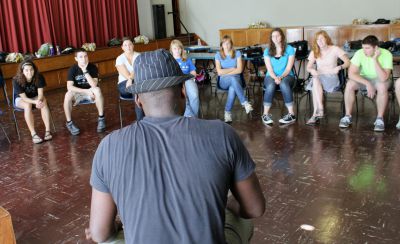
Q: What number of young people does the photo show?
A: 8